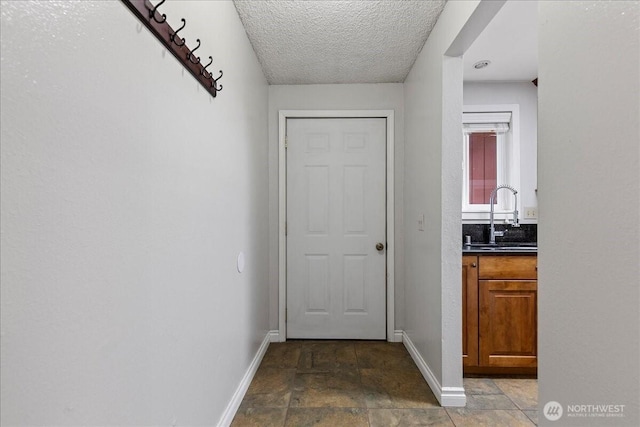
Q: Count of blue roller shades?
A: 0